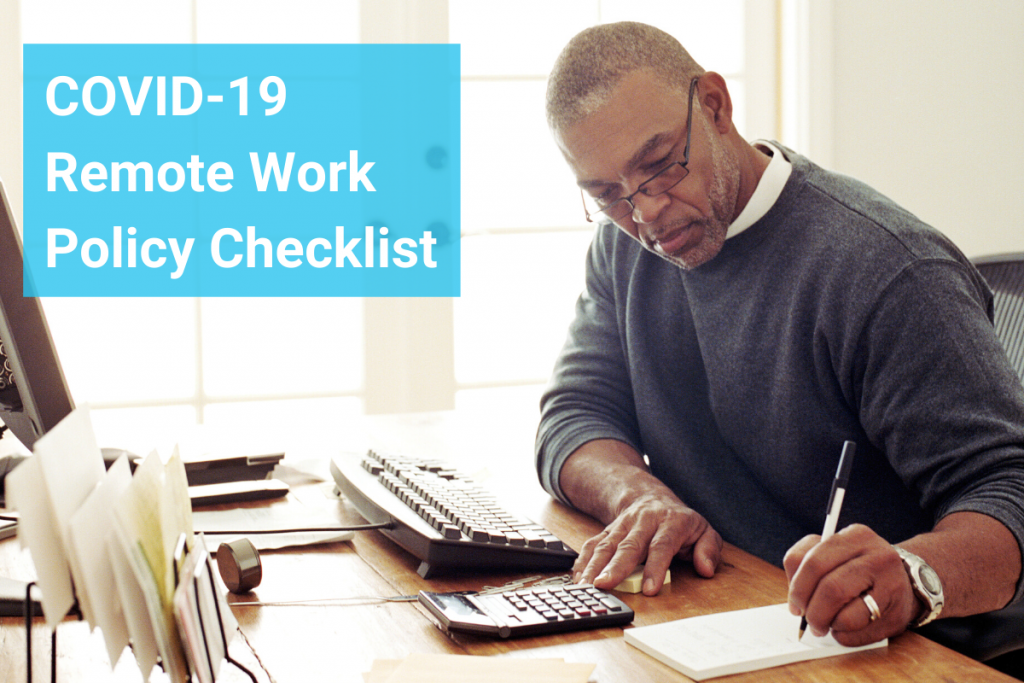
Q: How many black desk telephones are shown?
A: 0